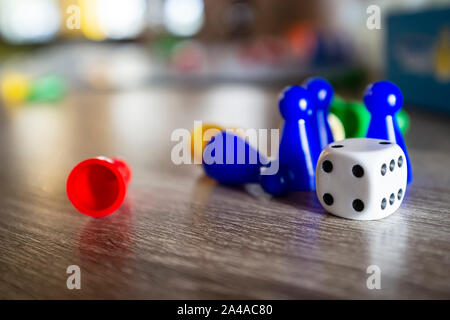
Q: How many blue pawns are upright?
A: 3